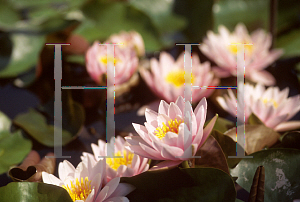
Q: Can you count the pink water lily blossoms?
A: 8